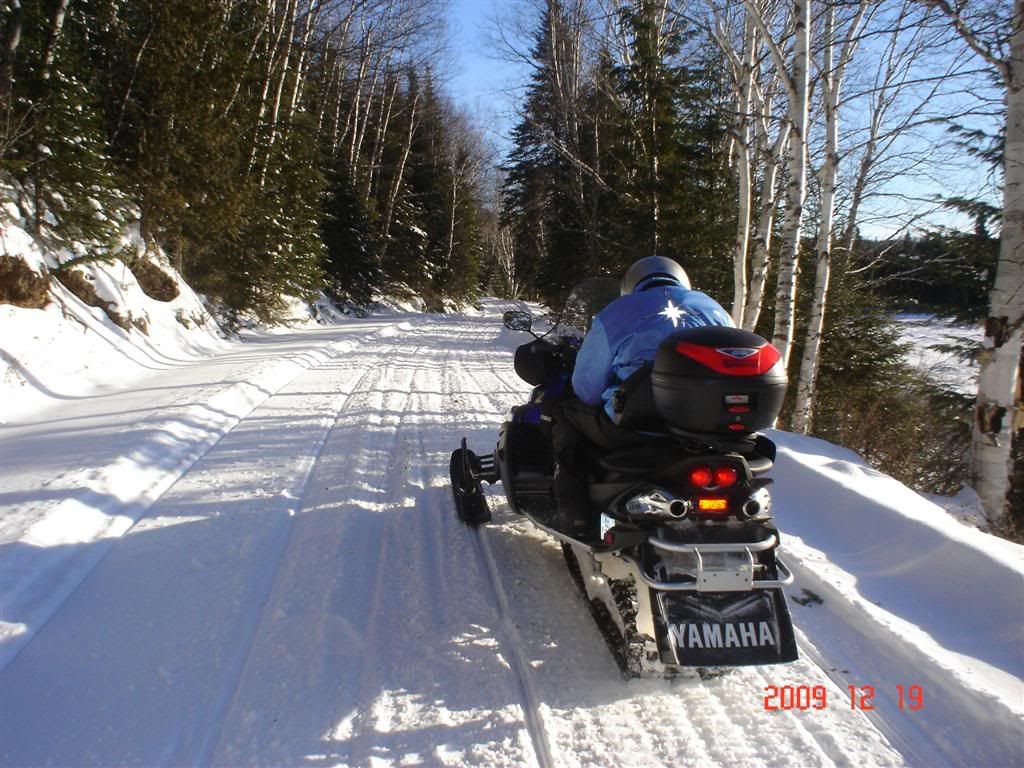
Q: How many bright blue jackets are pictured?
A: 1